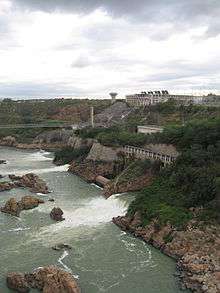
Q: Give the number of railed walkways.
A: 1